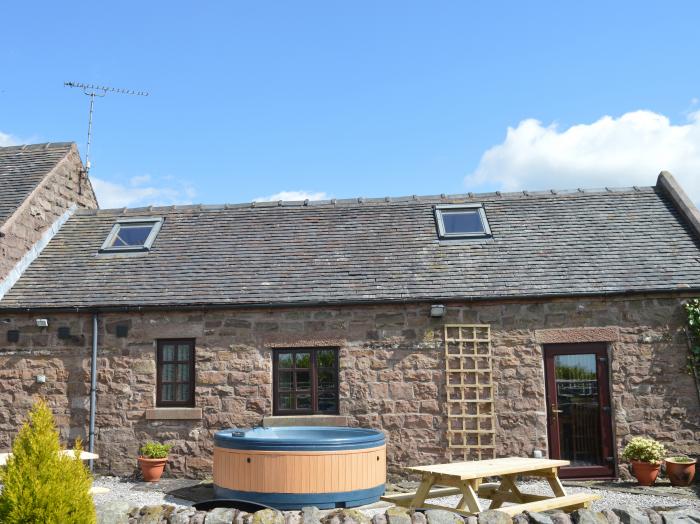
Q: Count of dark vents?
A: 3